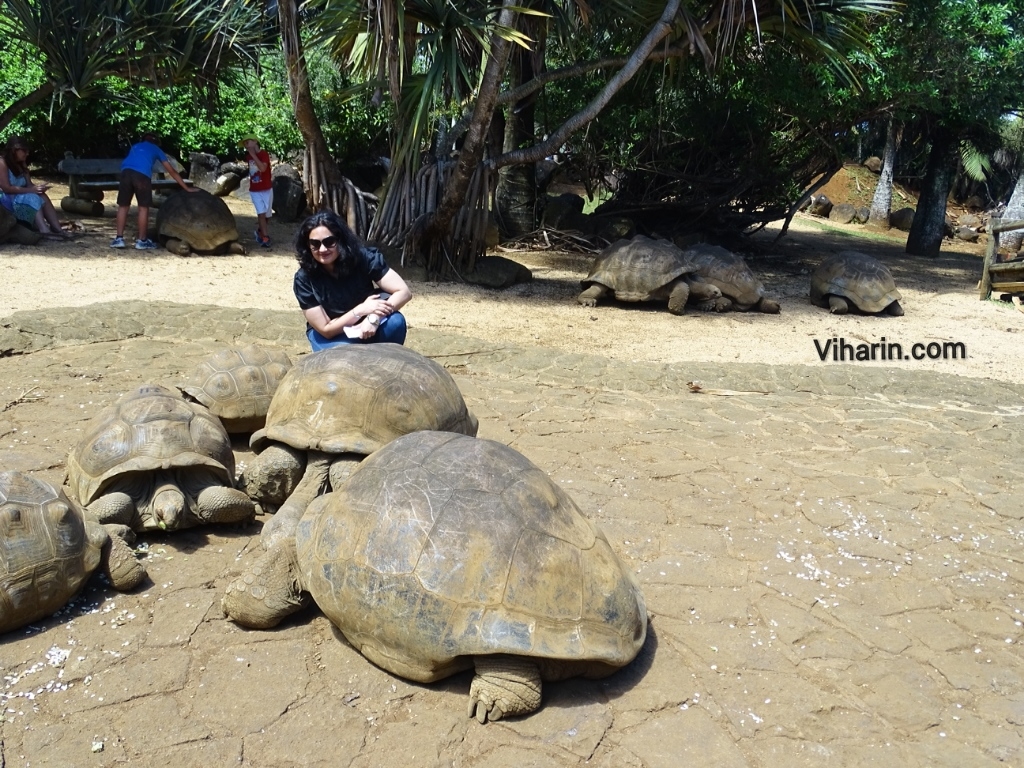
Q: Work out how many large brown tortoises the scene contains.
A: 9